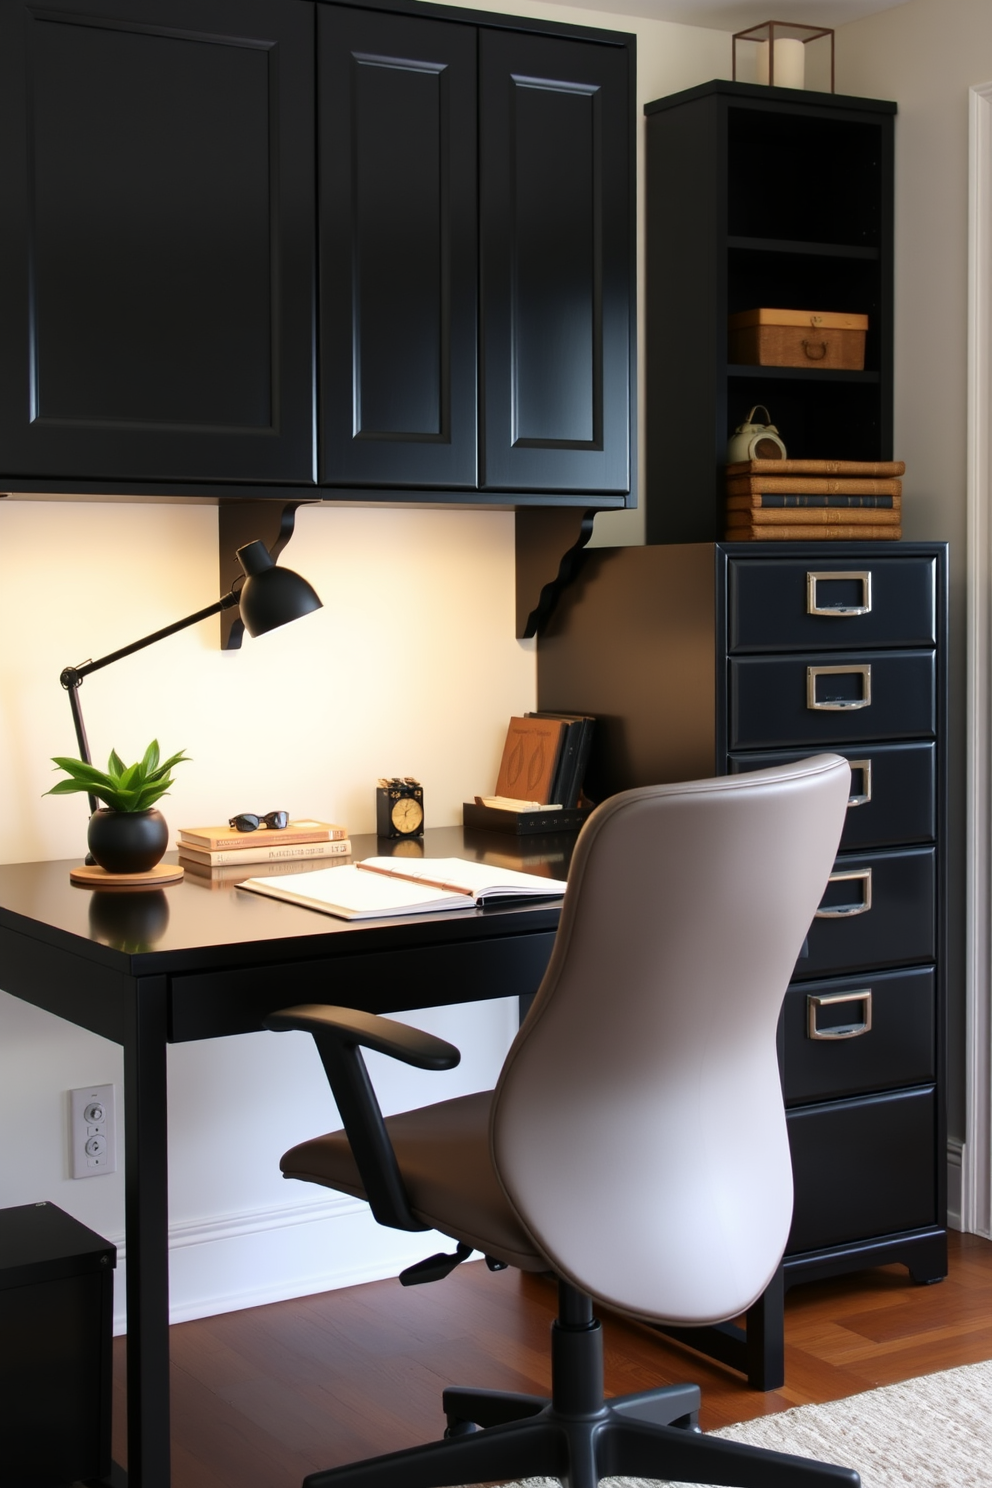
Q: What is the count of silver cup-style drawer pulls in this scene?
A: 5